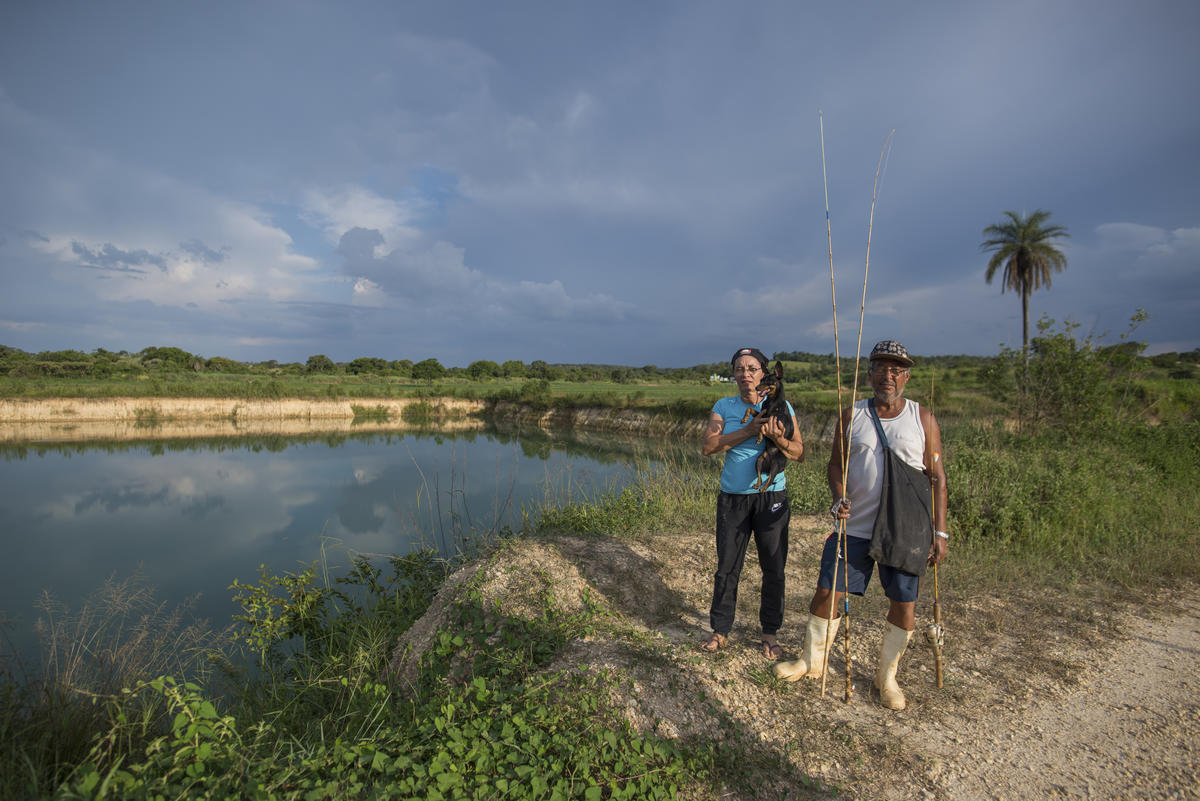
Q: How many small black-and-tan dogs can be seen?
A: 1